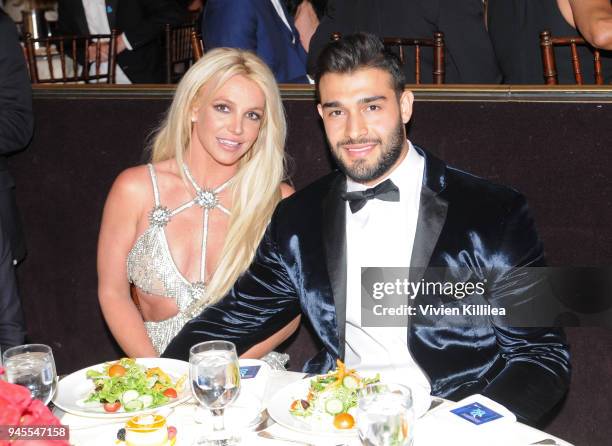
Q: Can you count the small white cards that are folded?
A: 2